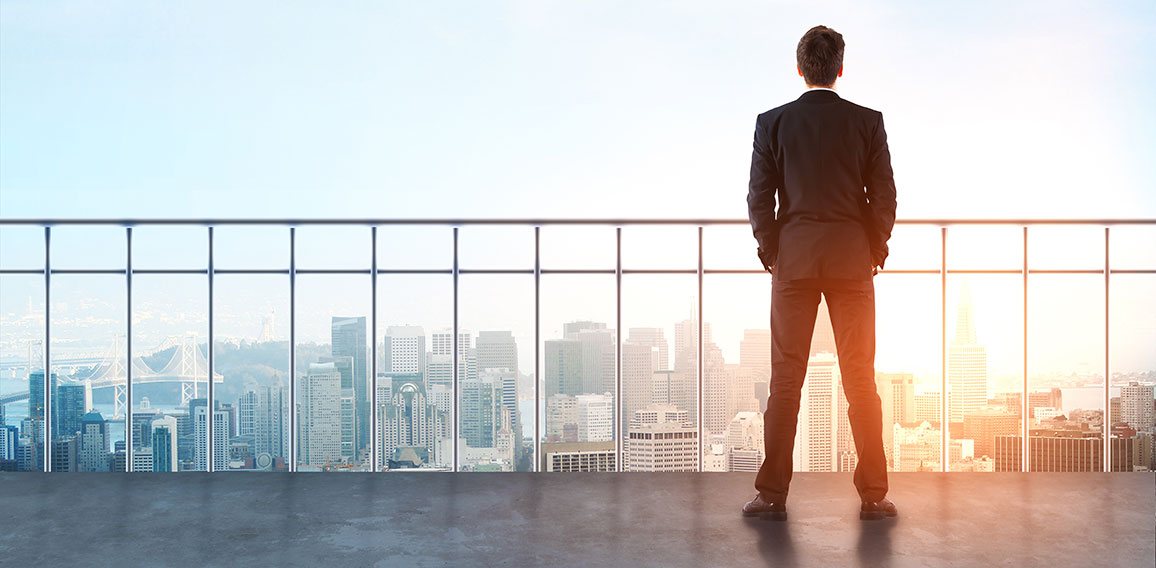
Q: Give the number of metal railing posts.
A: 12